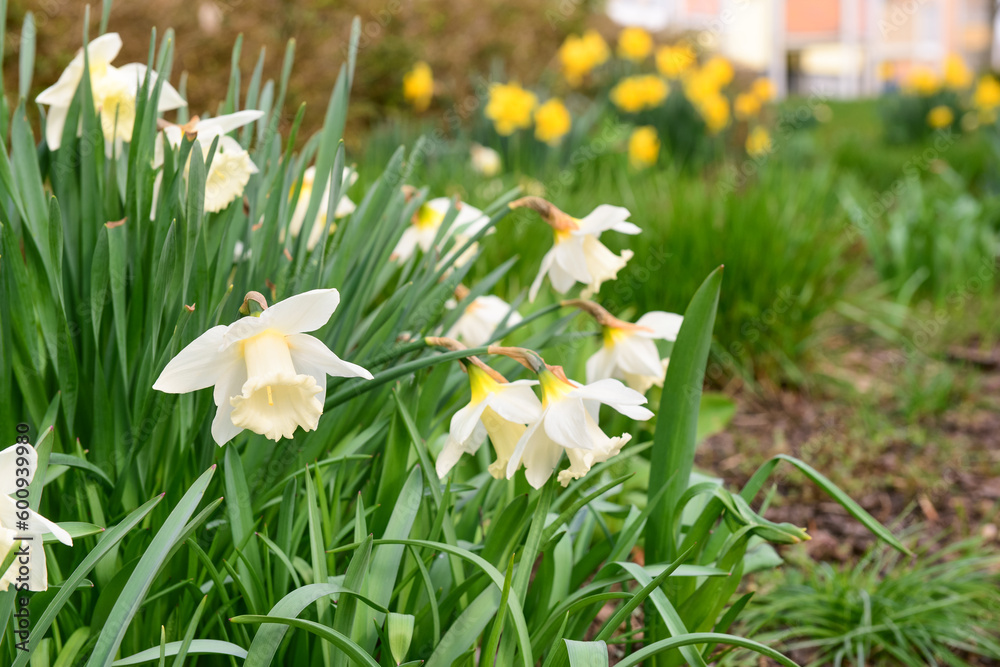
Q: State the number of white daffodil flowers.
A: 11